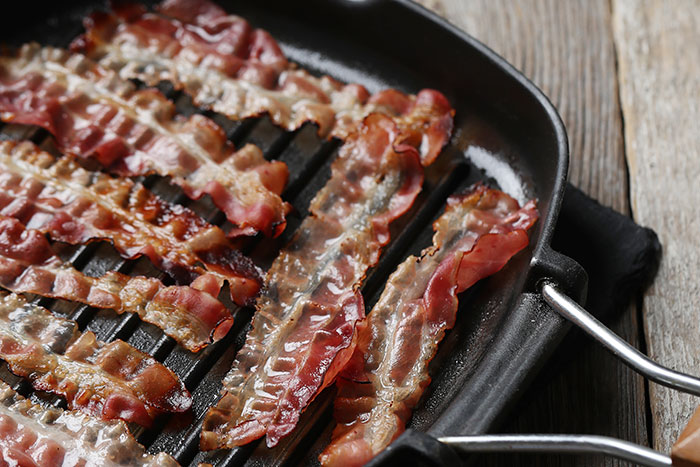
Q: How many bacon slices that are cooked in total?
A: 8